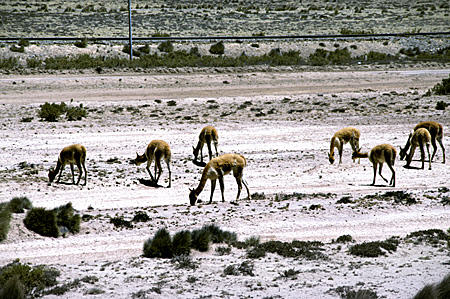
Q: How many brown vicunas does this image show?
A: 8